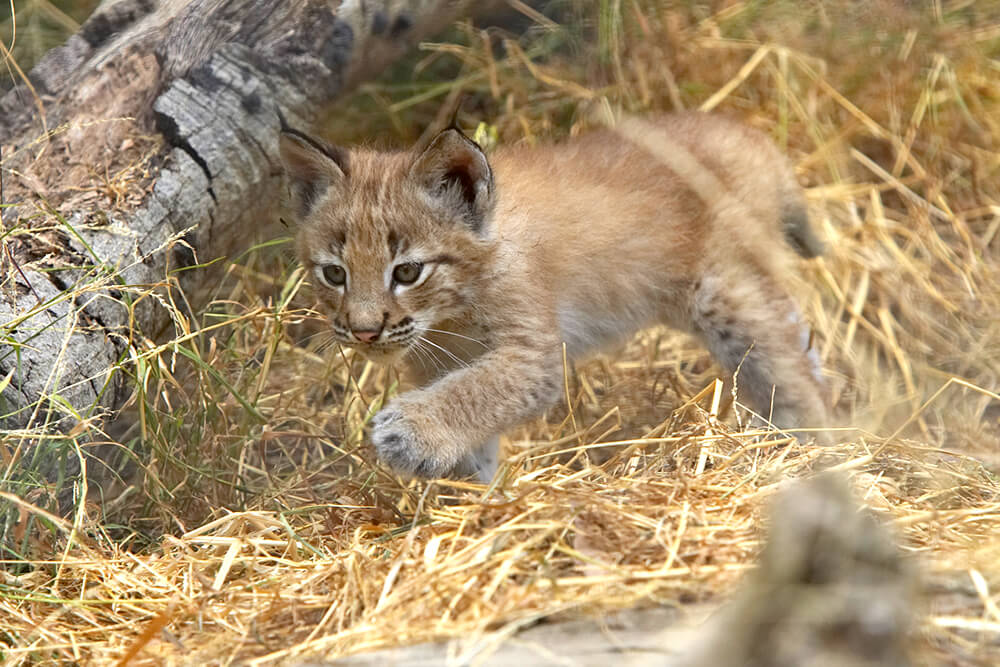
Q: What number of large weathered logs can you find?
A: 1